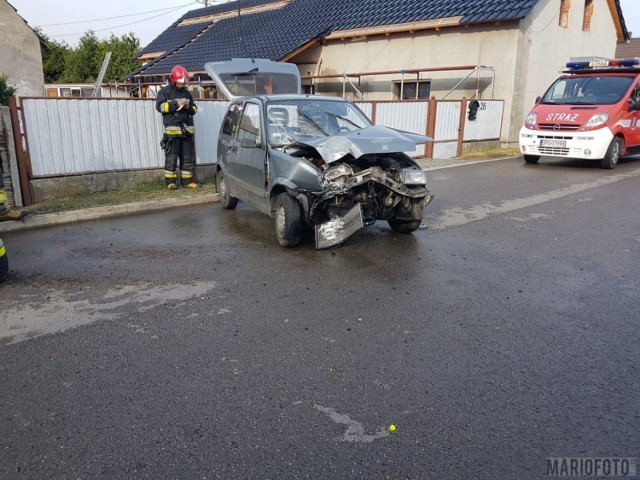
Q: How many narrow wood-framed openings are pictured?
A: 2